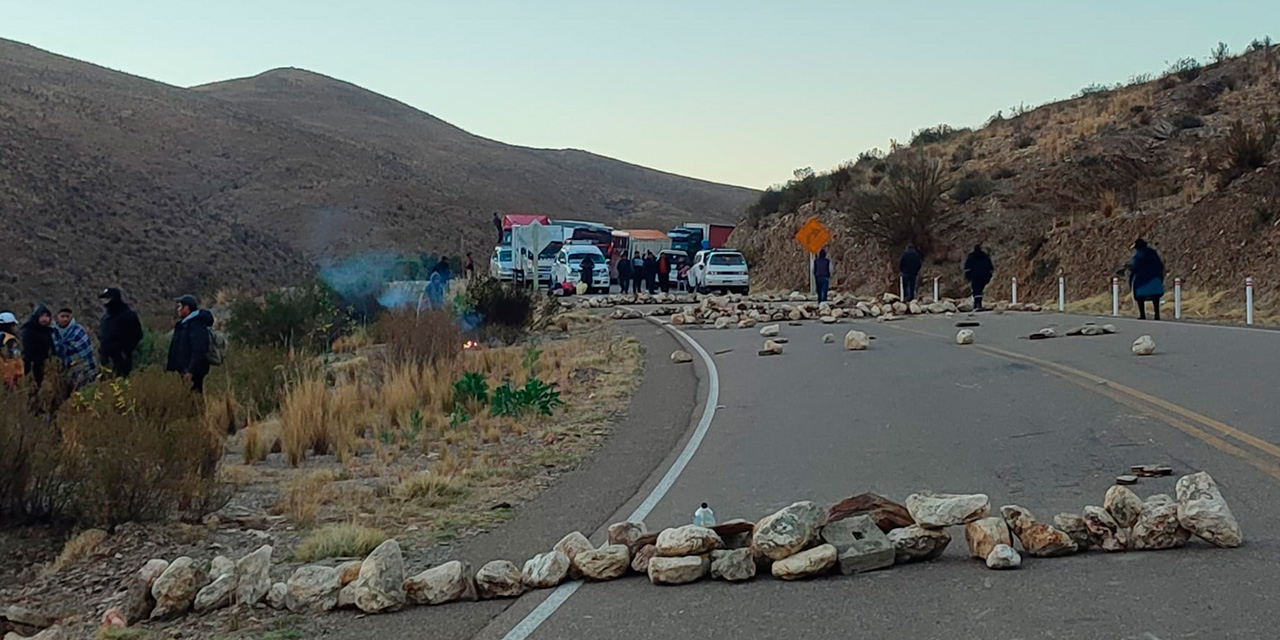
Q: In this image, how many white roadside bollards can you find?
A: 7